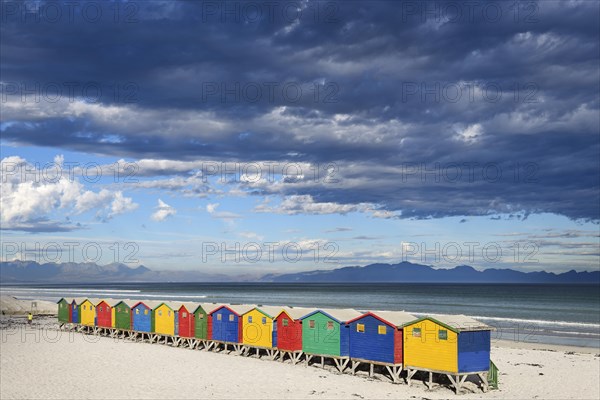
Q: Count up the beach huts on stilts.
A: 15